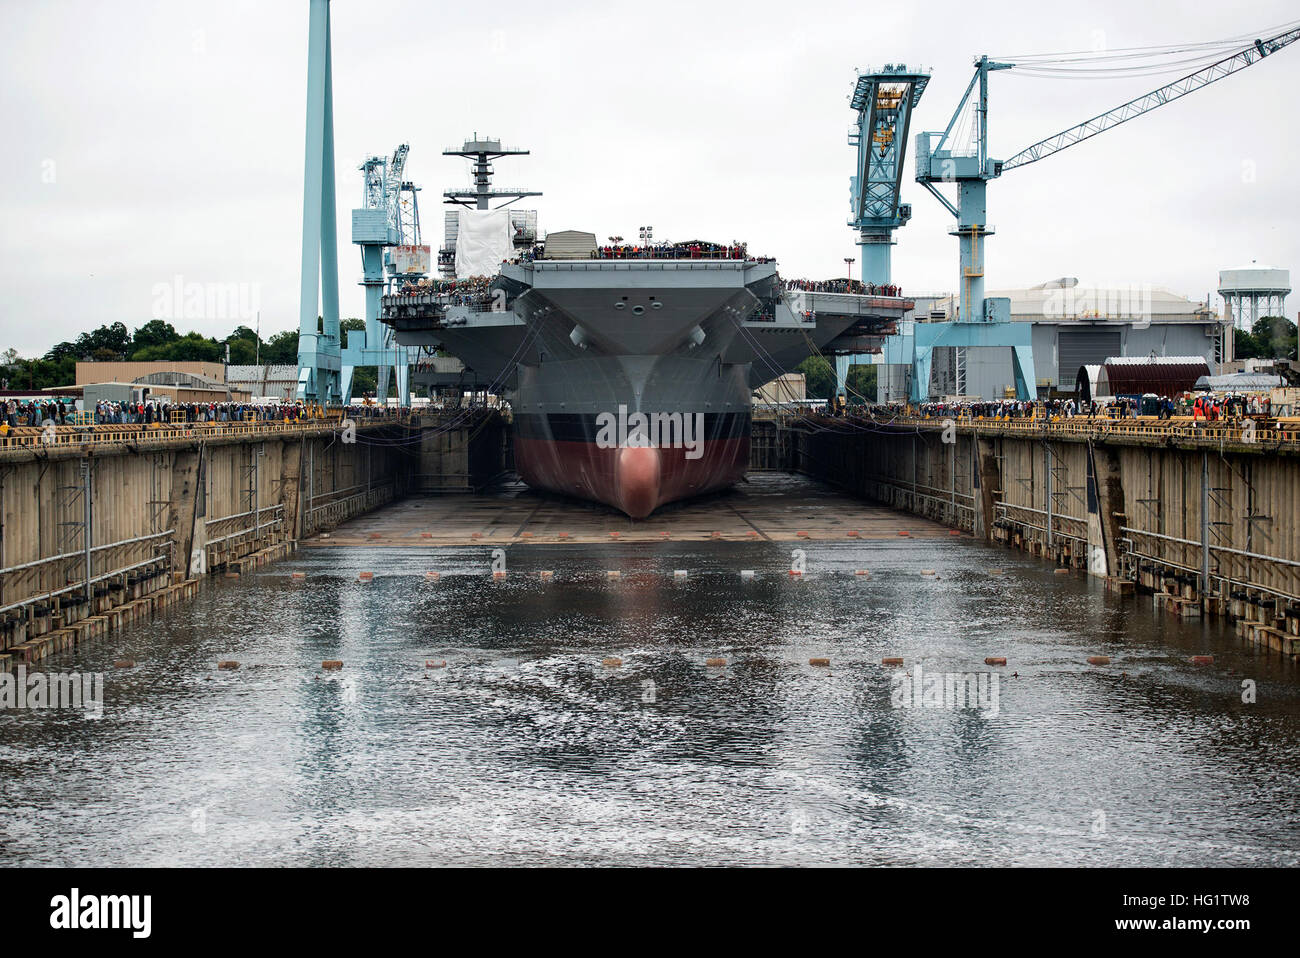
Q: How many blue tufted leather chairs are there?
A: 0